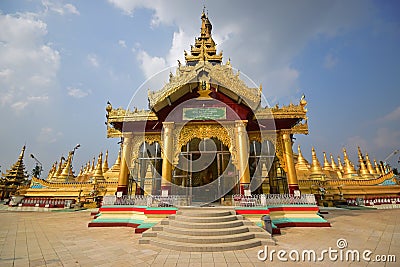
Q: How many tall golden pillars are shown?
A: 4